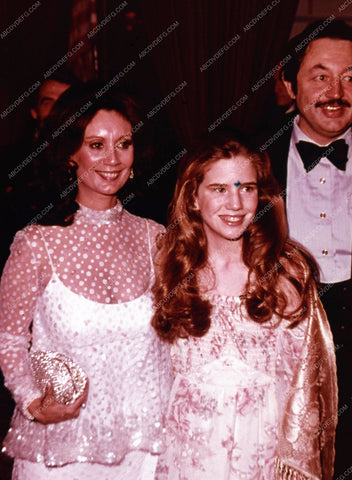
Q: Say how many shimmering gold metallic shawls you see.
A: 1